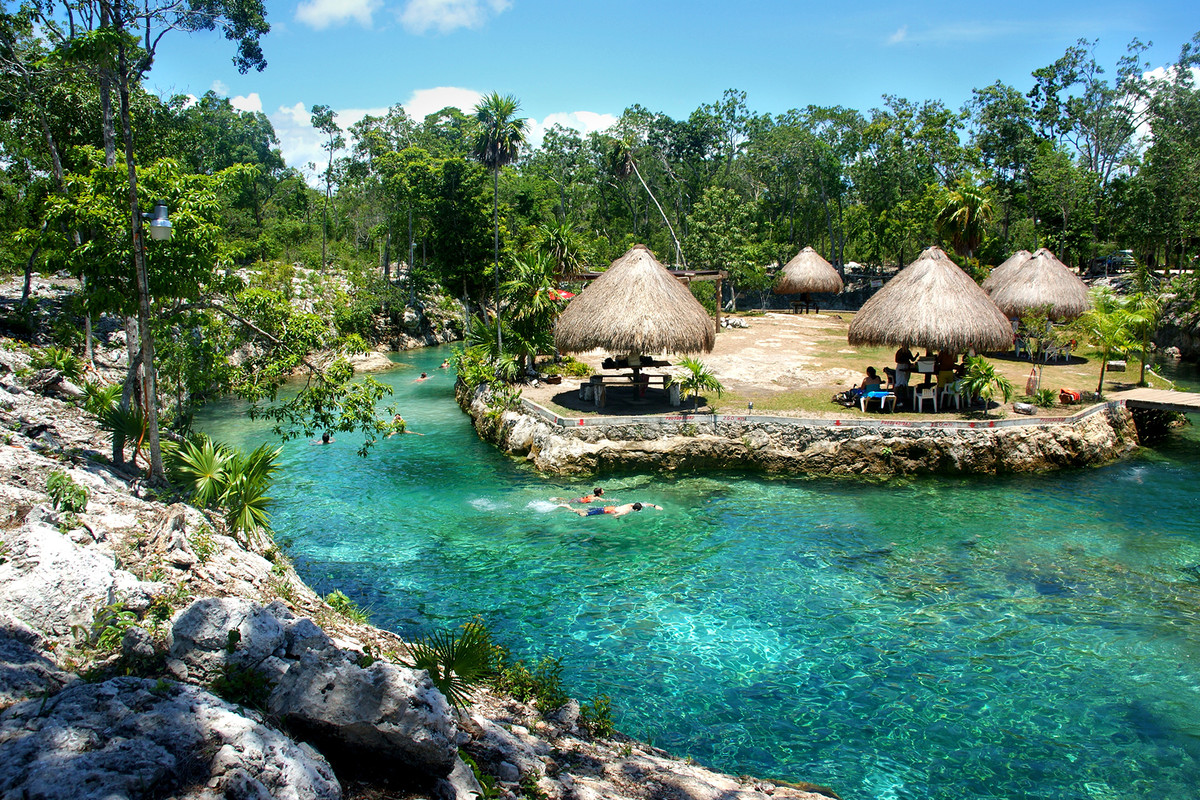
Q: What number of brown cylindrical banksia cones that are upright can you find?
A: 0